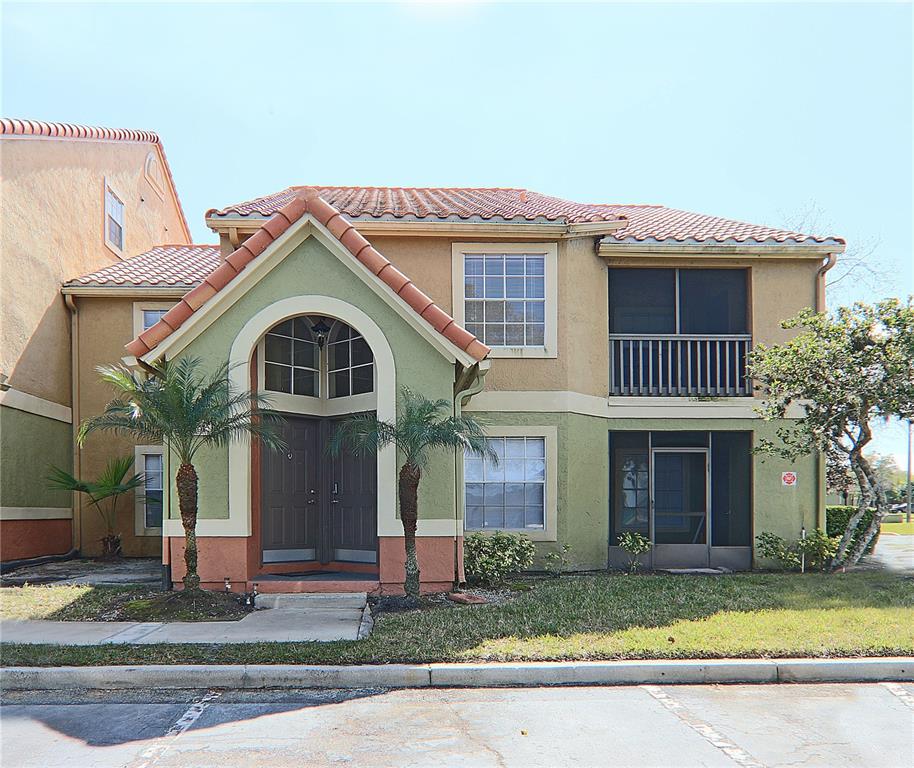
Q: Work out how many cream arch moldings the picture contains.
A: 1